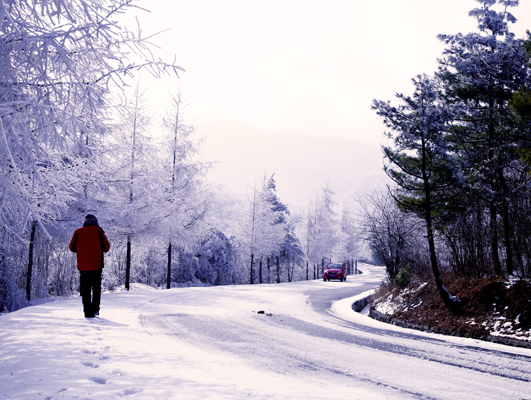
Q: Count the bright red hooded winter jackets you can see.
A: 1